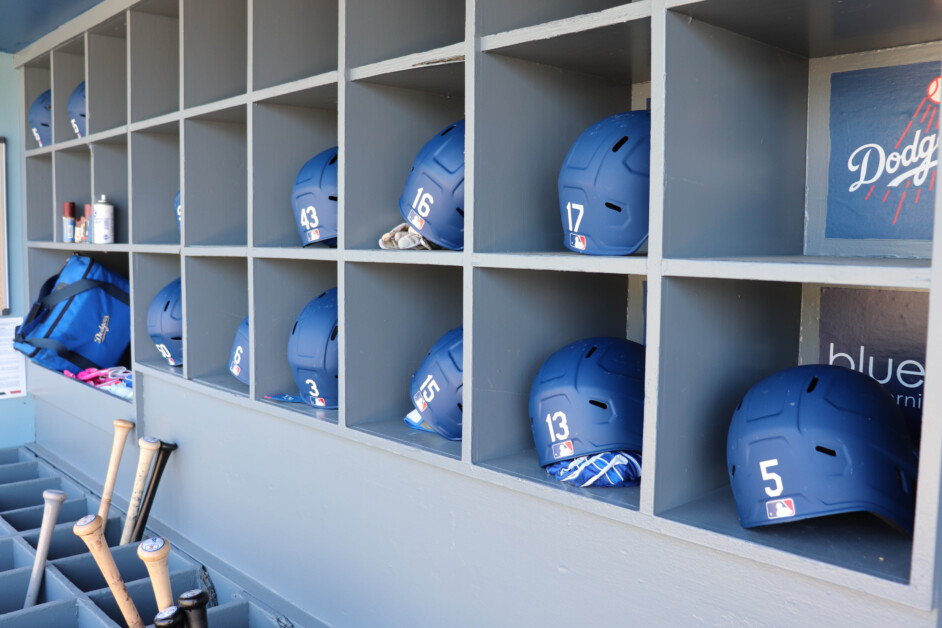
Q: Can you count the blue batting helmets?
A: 12